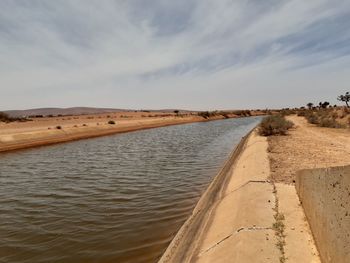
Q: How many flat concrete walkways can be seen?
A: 1